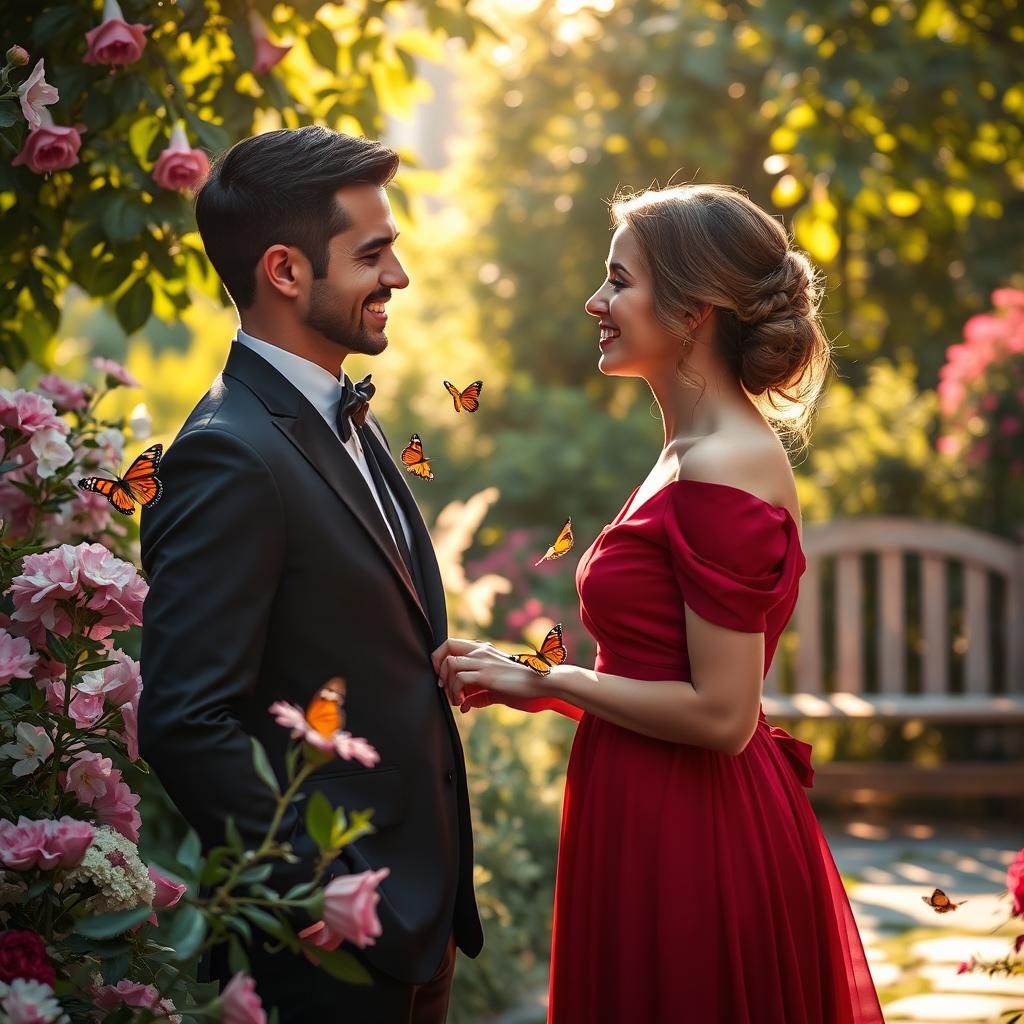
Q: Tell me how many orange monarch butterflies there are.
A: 7